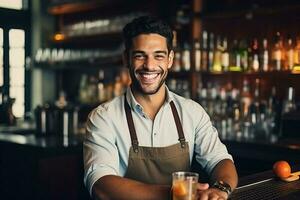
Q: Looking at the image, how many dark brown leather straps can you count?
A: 2